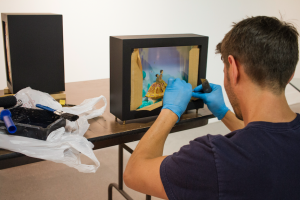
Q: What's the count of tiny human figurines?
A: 2